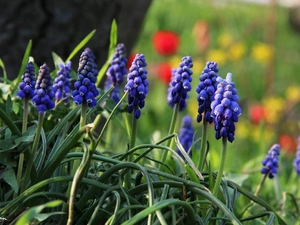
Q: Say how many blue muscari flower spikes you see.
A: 12